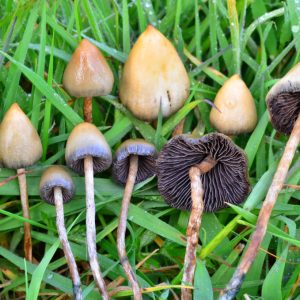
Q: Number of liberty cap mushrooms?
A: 9